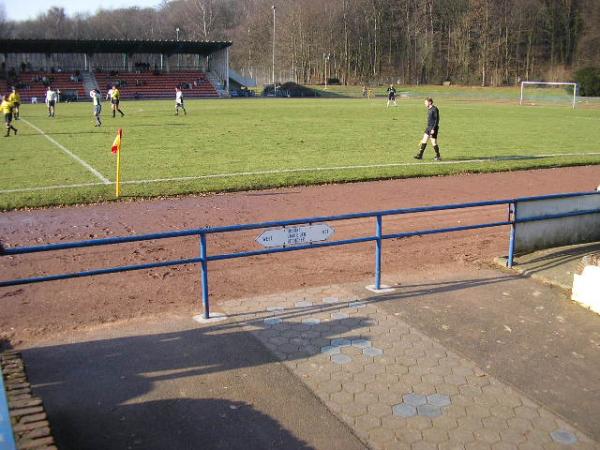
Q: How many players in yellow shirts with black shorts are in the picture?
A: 3